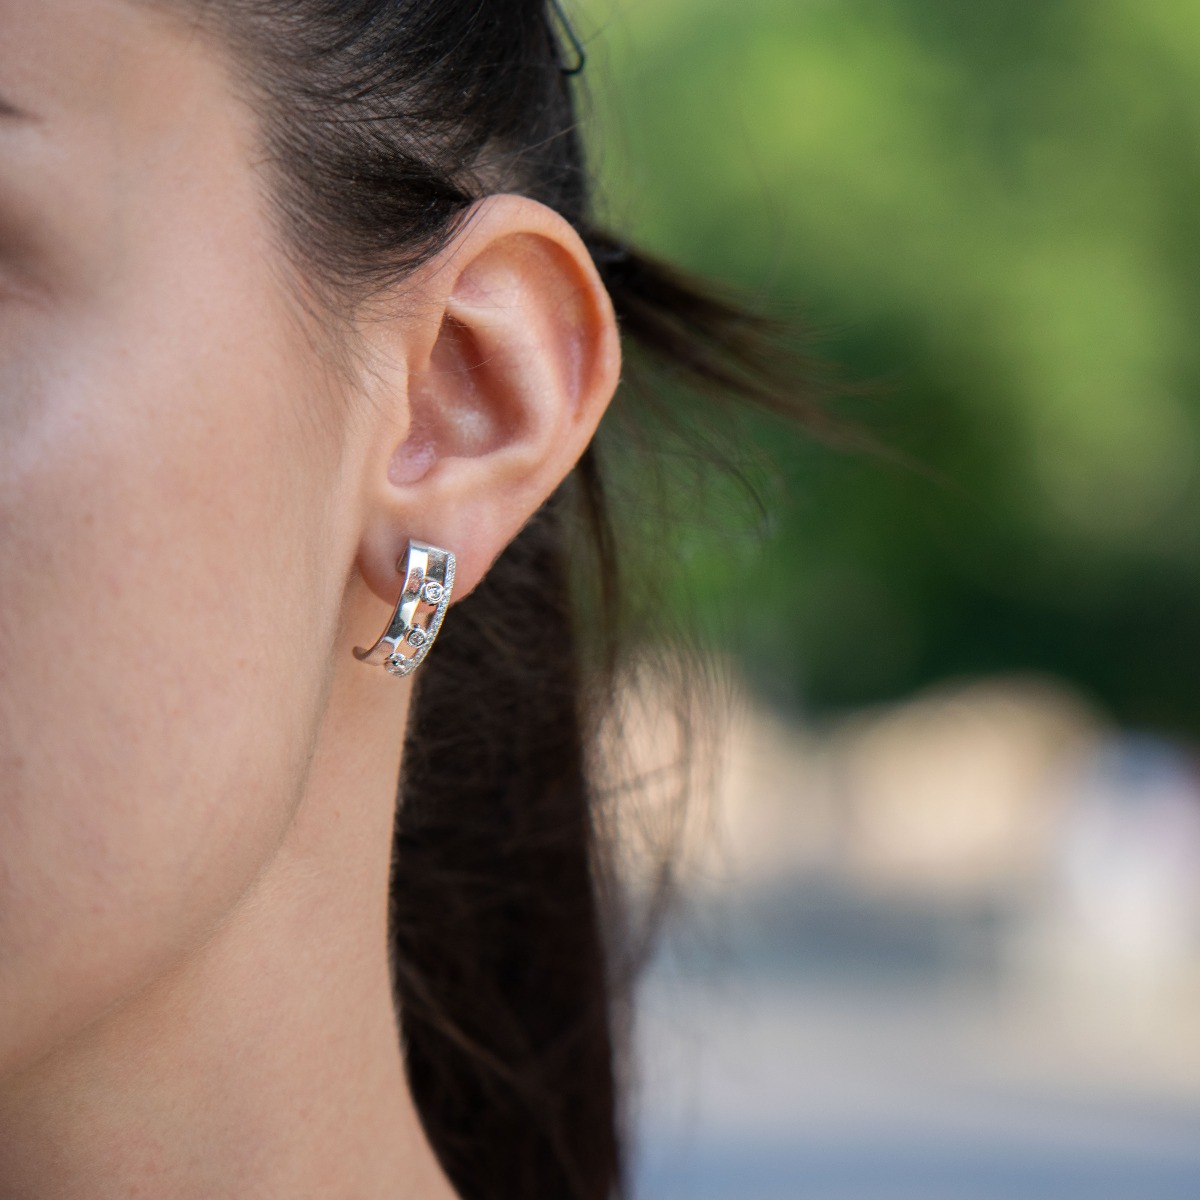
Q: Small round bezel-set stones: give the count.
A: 3